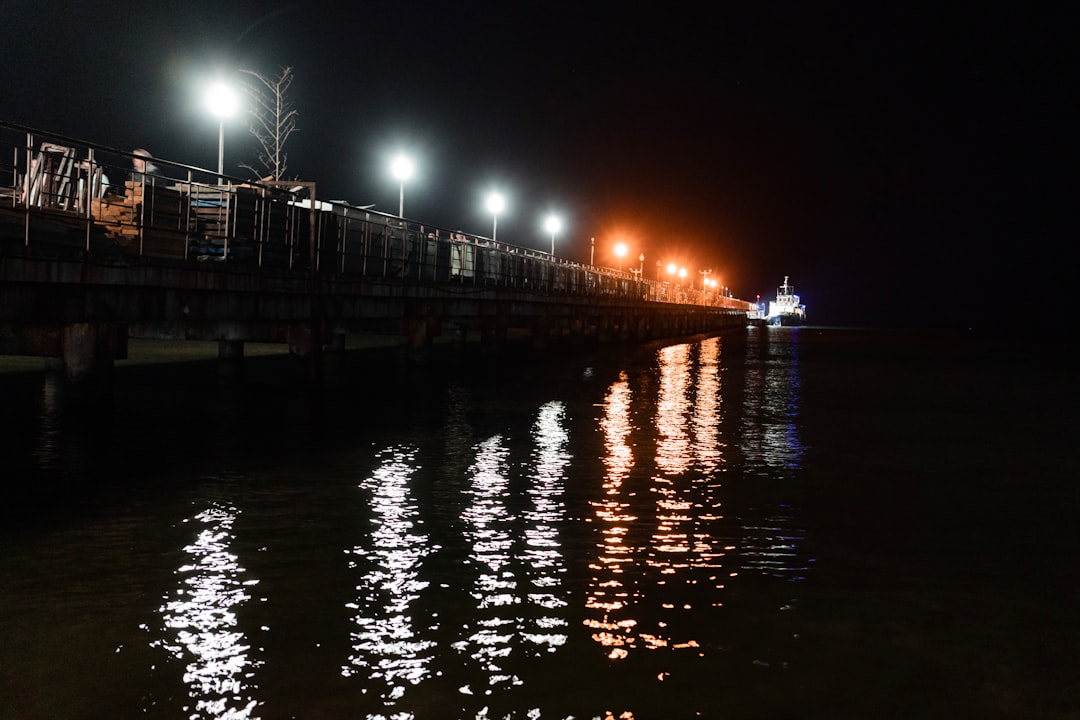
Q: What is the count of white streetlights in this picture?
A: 4